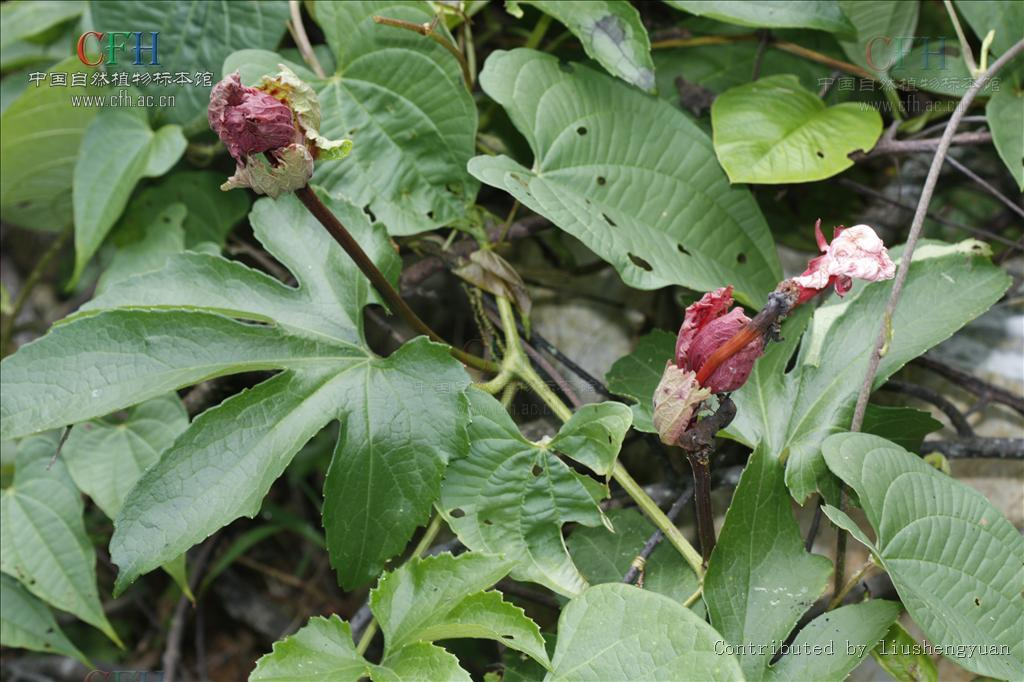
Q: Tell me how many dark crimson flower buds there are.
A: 2